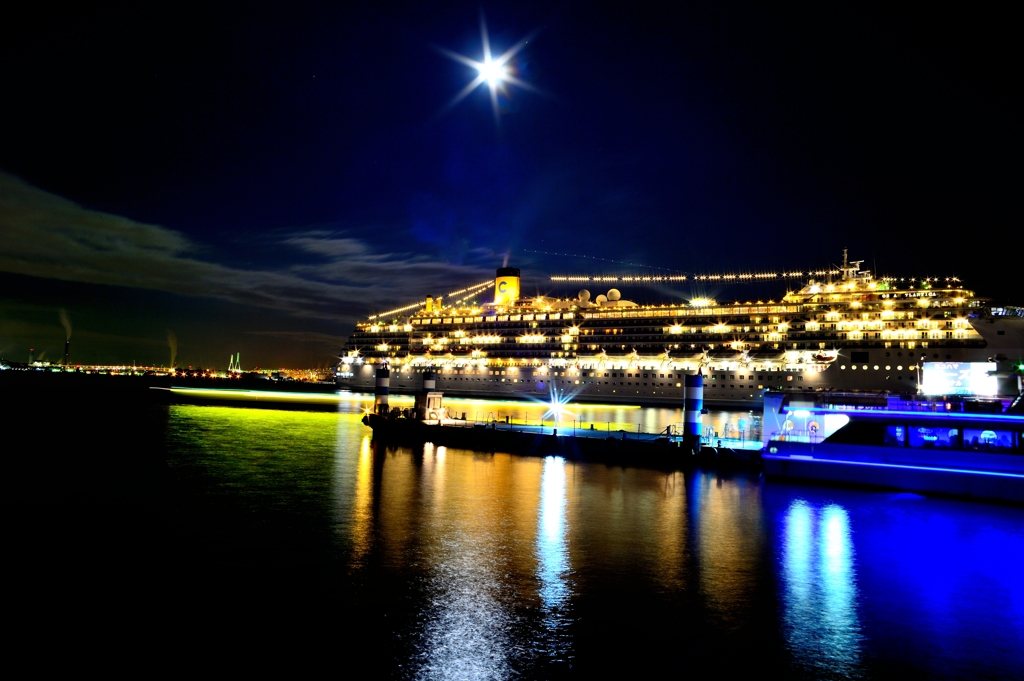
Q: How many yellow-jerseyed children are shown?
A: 0